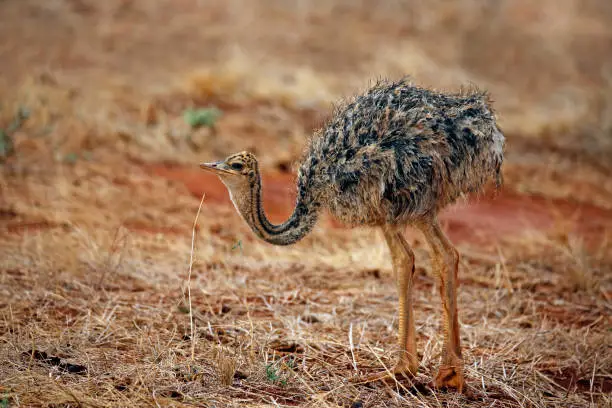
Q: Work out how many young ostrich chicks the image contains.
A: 1